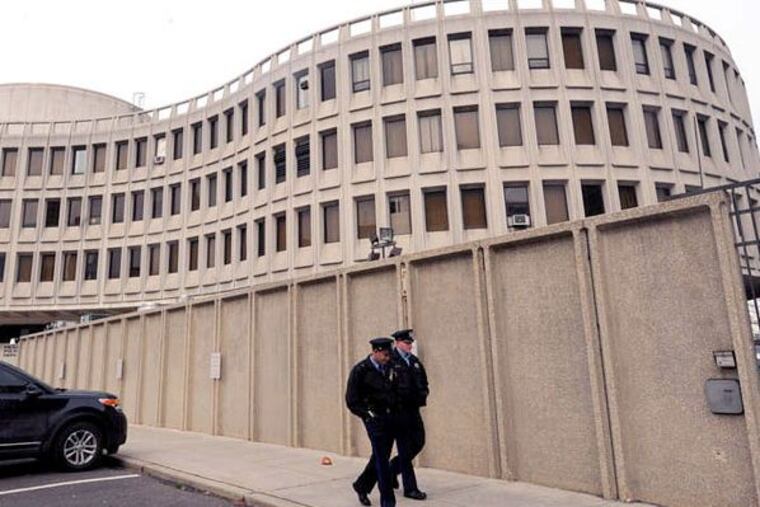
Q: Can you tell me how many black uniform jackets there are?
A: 2